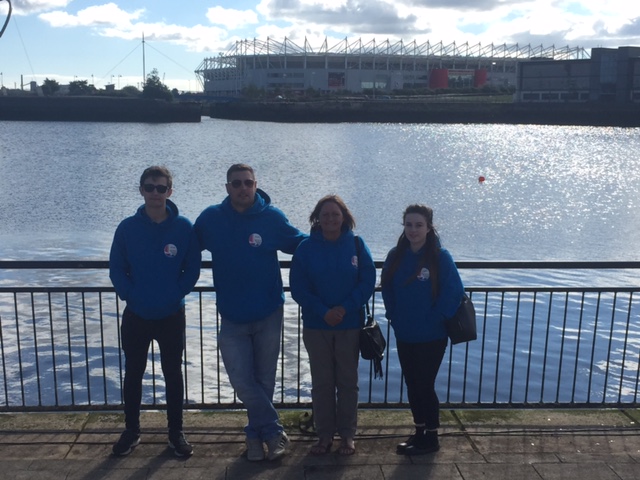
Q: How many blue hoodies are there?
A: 4